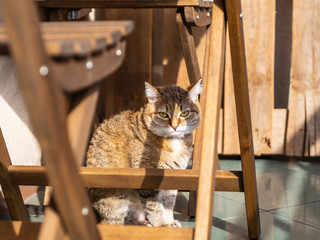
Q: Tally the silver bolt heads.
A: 7